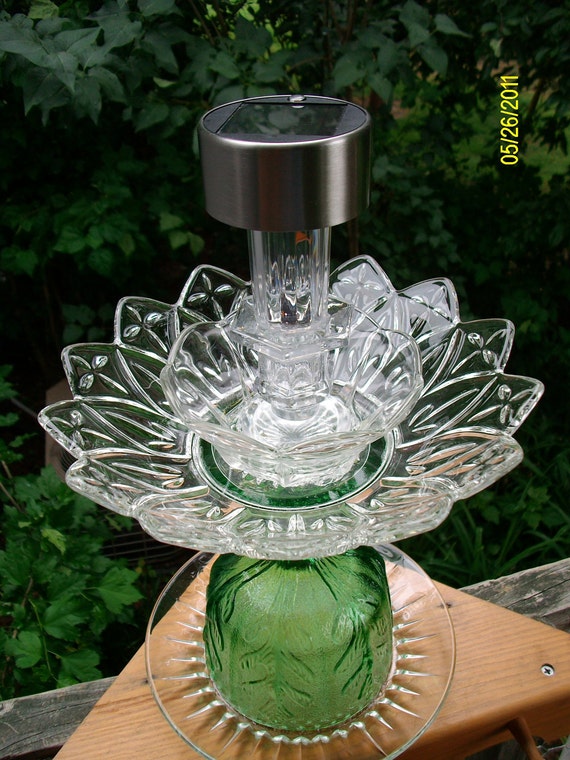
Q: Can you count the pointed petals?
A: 13